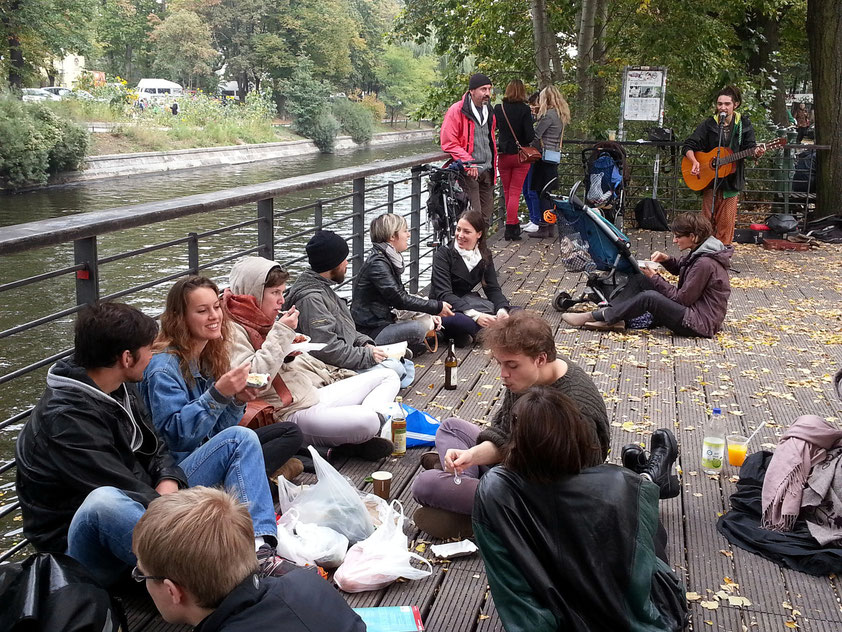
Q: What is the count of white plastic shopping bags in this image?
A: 3